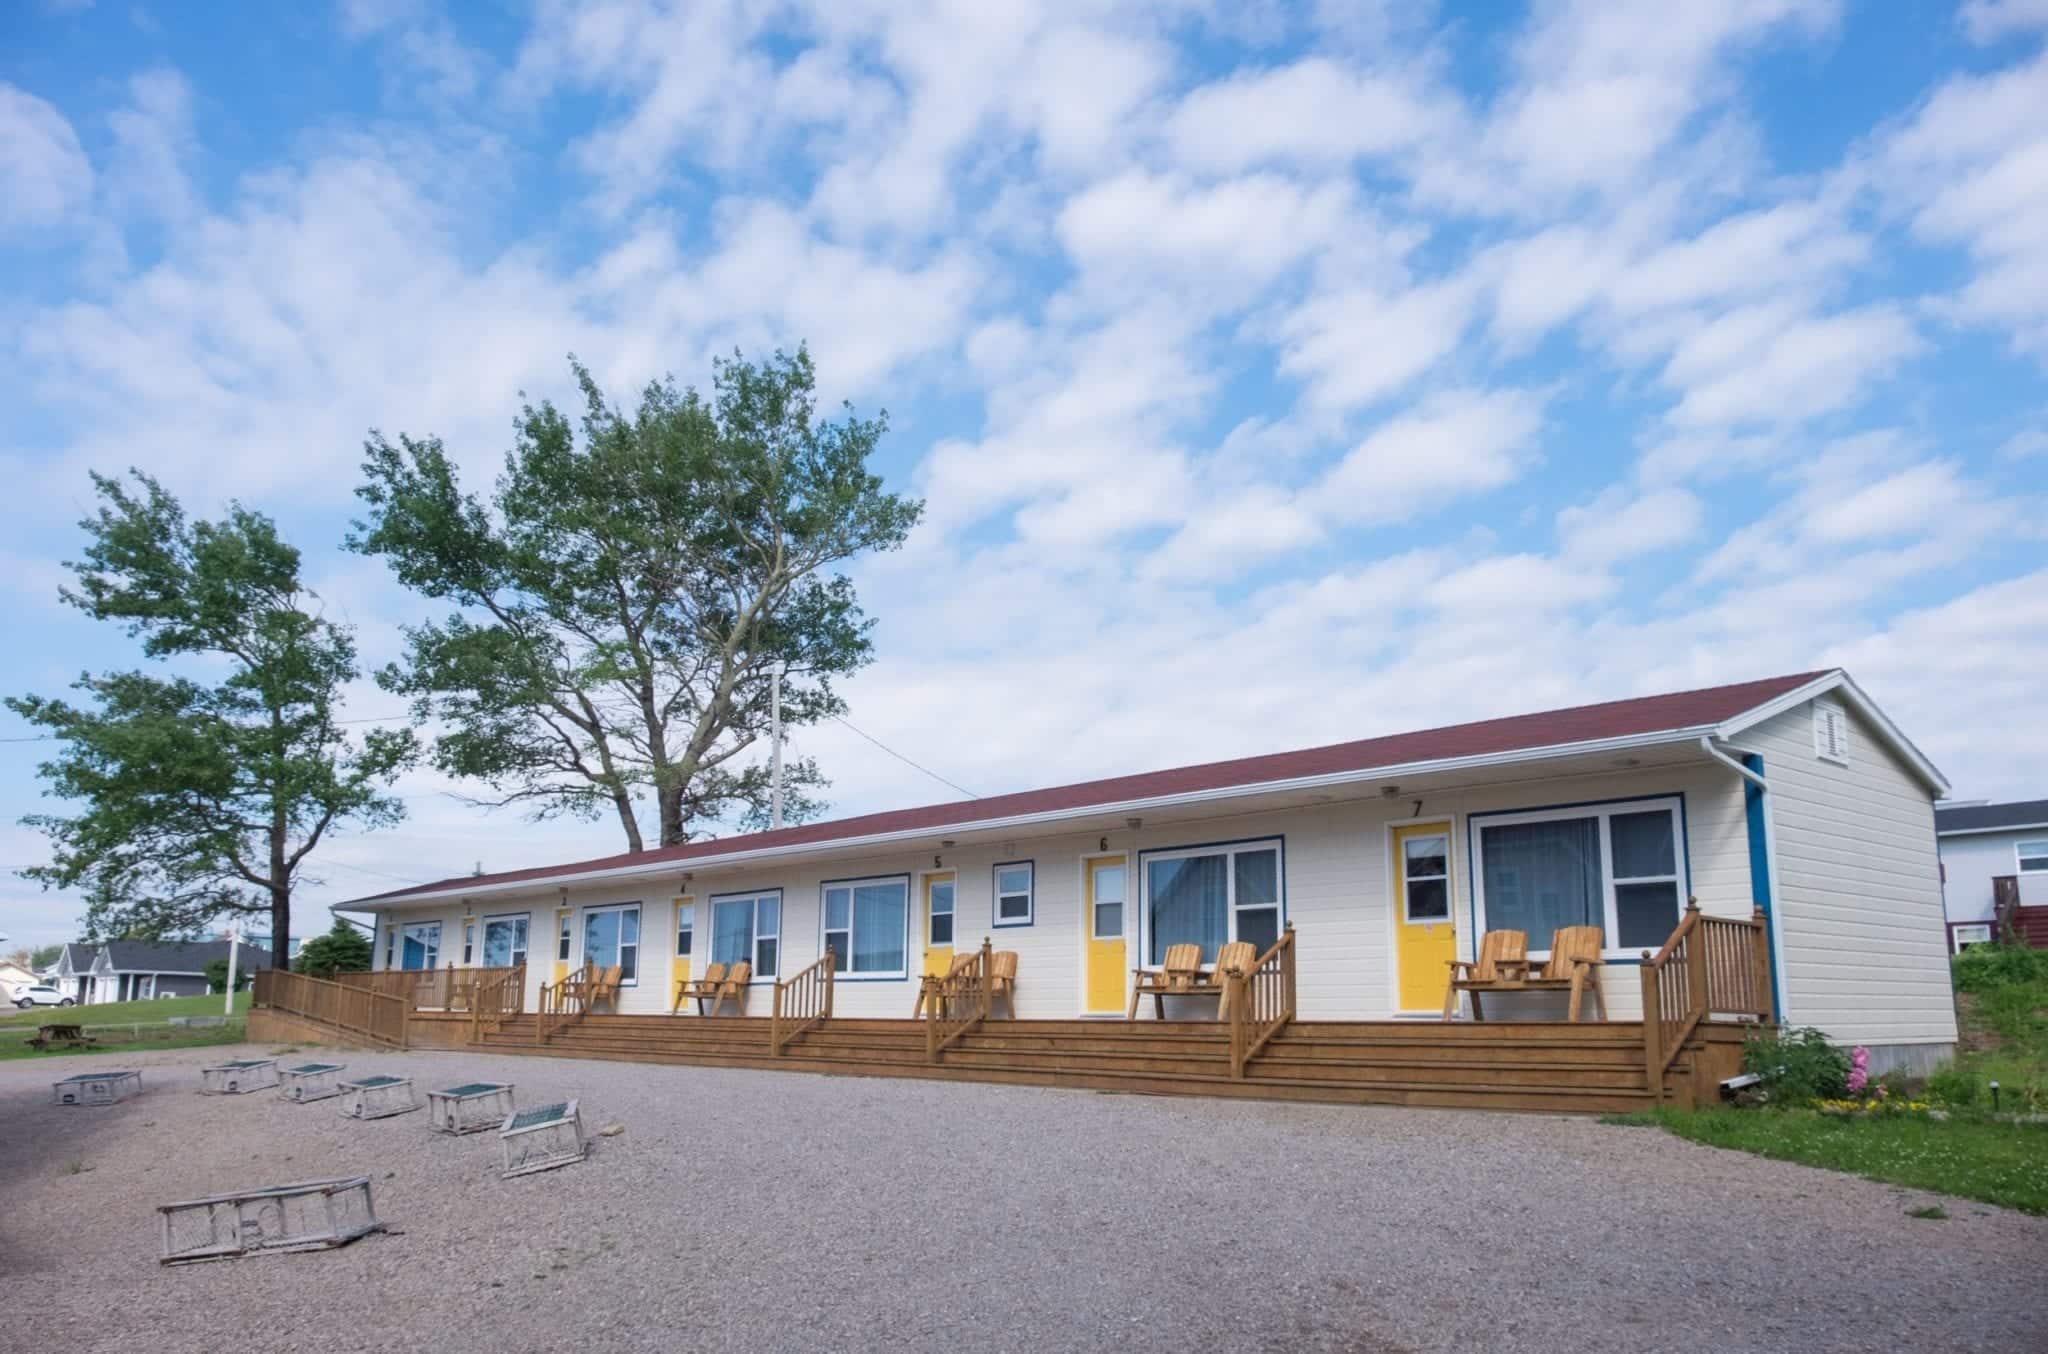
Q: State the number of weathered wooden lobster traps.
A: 7